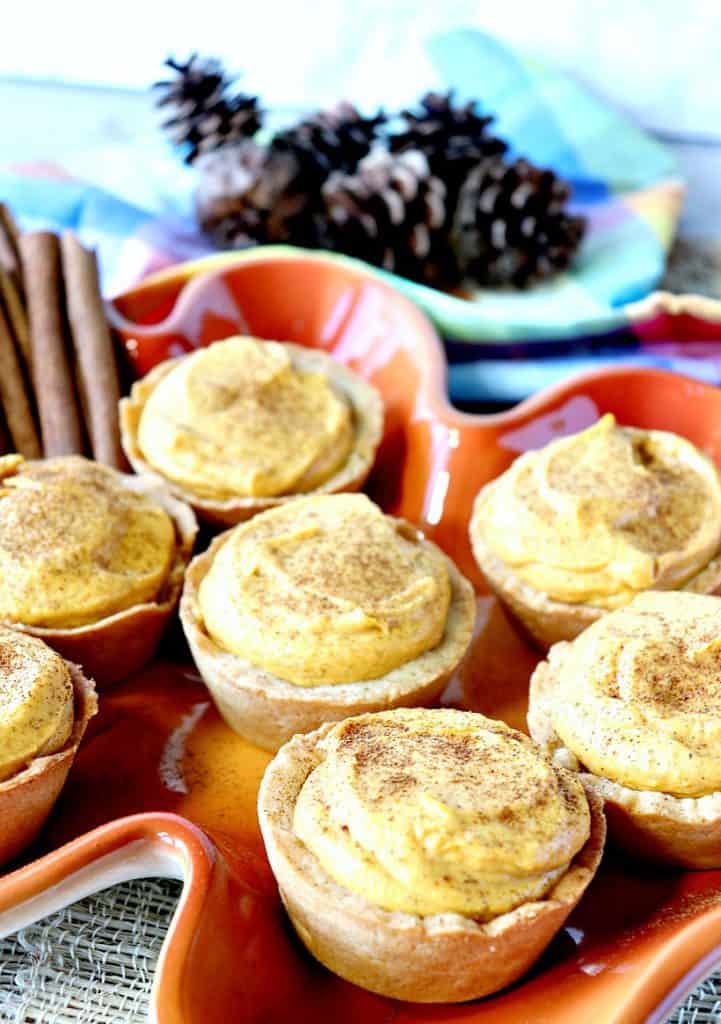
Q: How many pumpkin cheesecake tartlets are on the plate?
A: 7